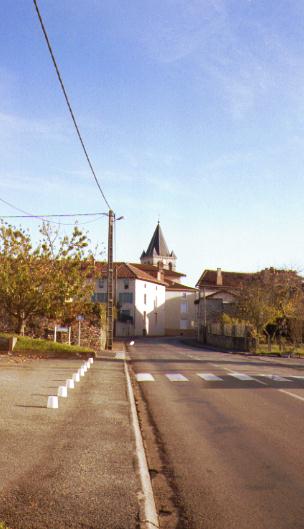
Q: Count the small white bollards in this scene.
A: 8